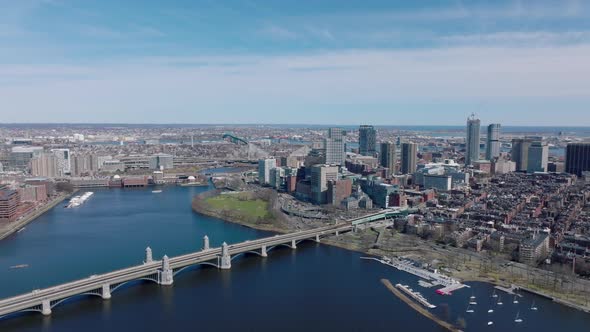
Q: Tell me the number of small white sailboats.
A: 10